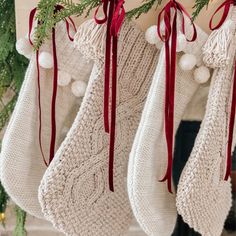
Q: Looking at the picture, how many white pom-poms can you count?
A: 8